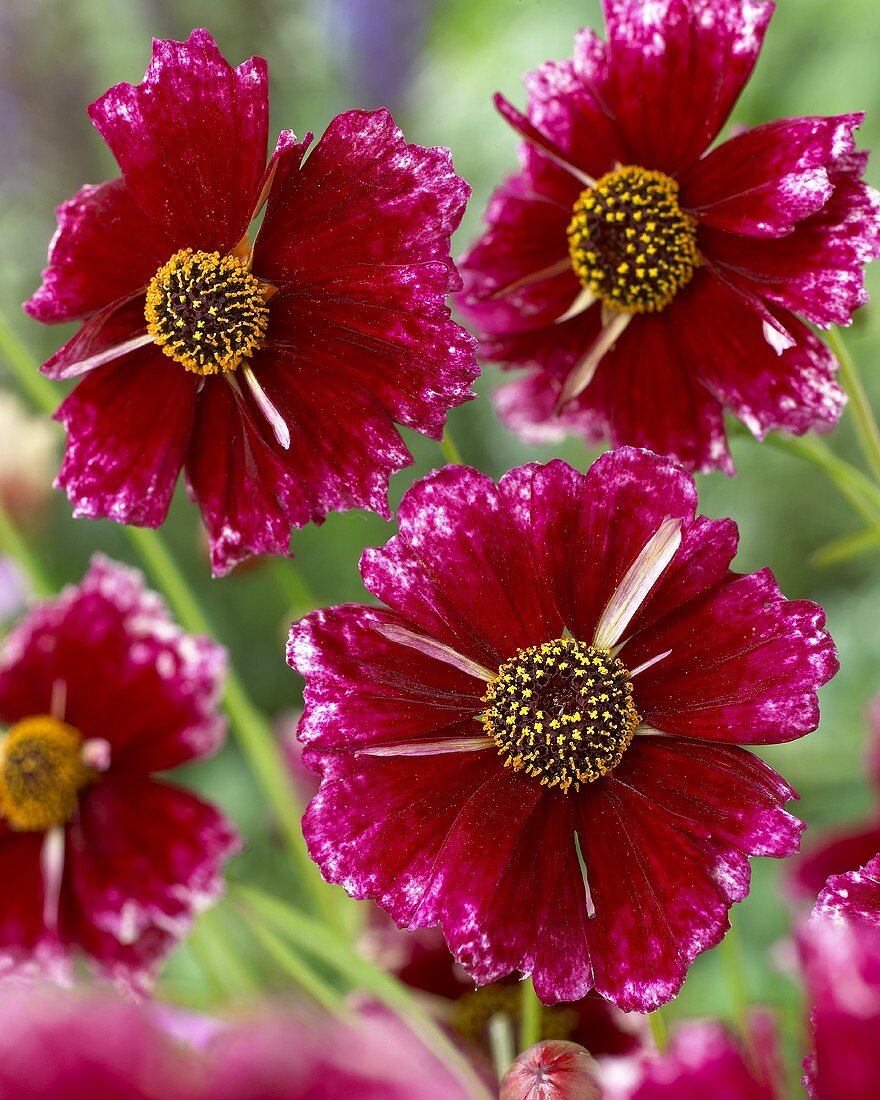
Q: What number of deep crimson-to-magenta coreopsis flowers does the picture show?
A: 4